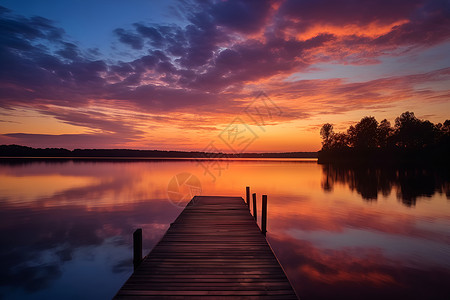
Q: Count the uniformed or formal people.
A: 0